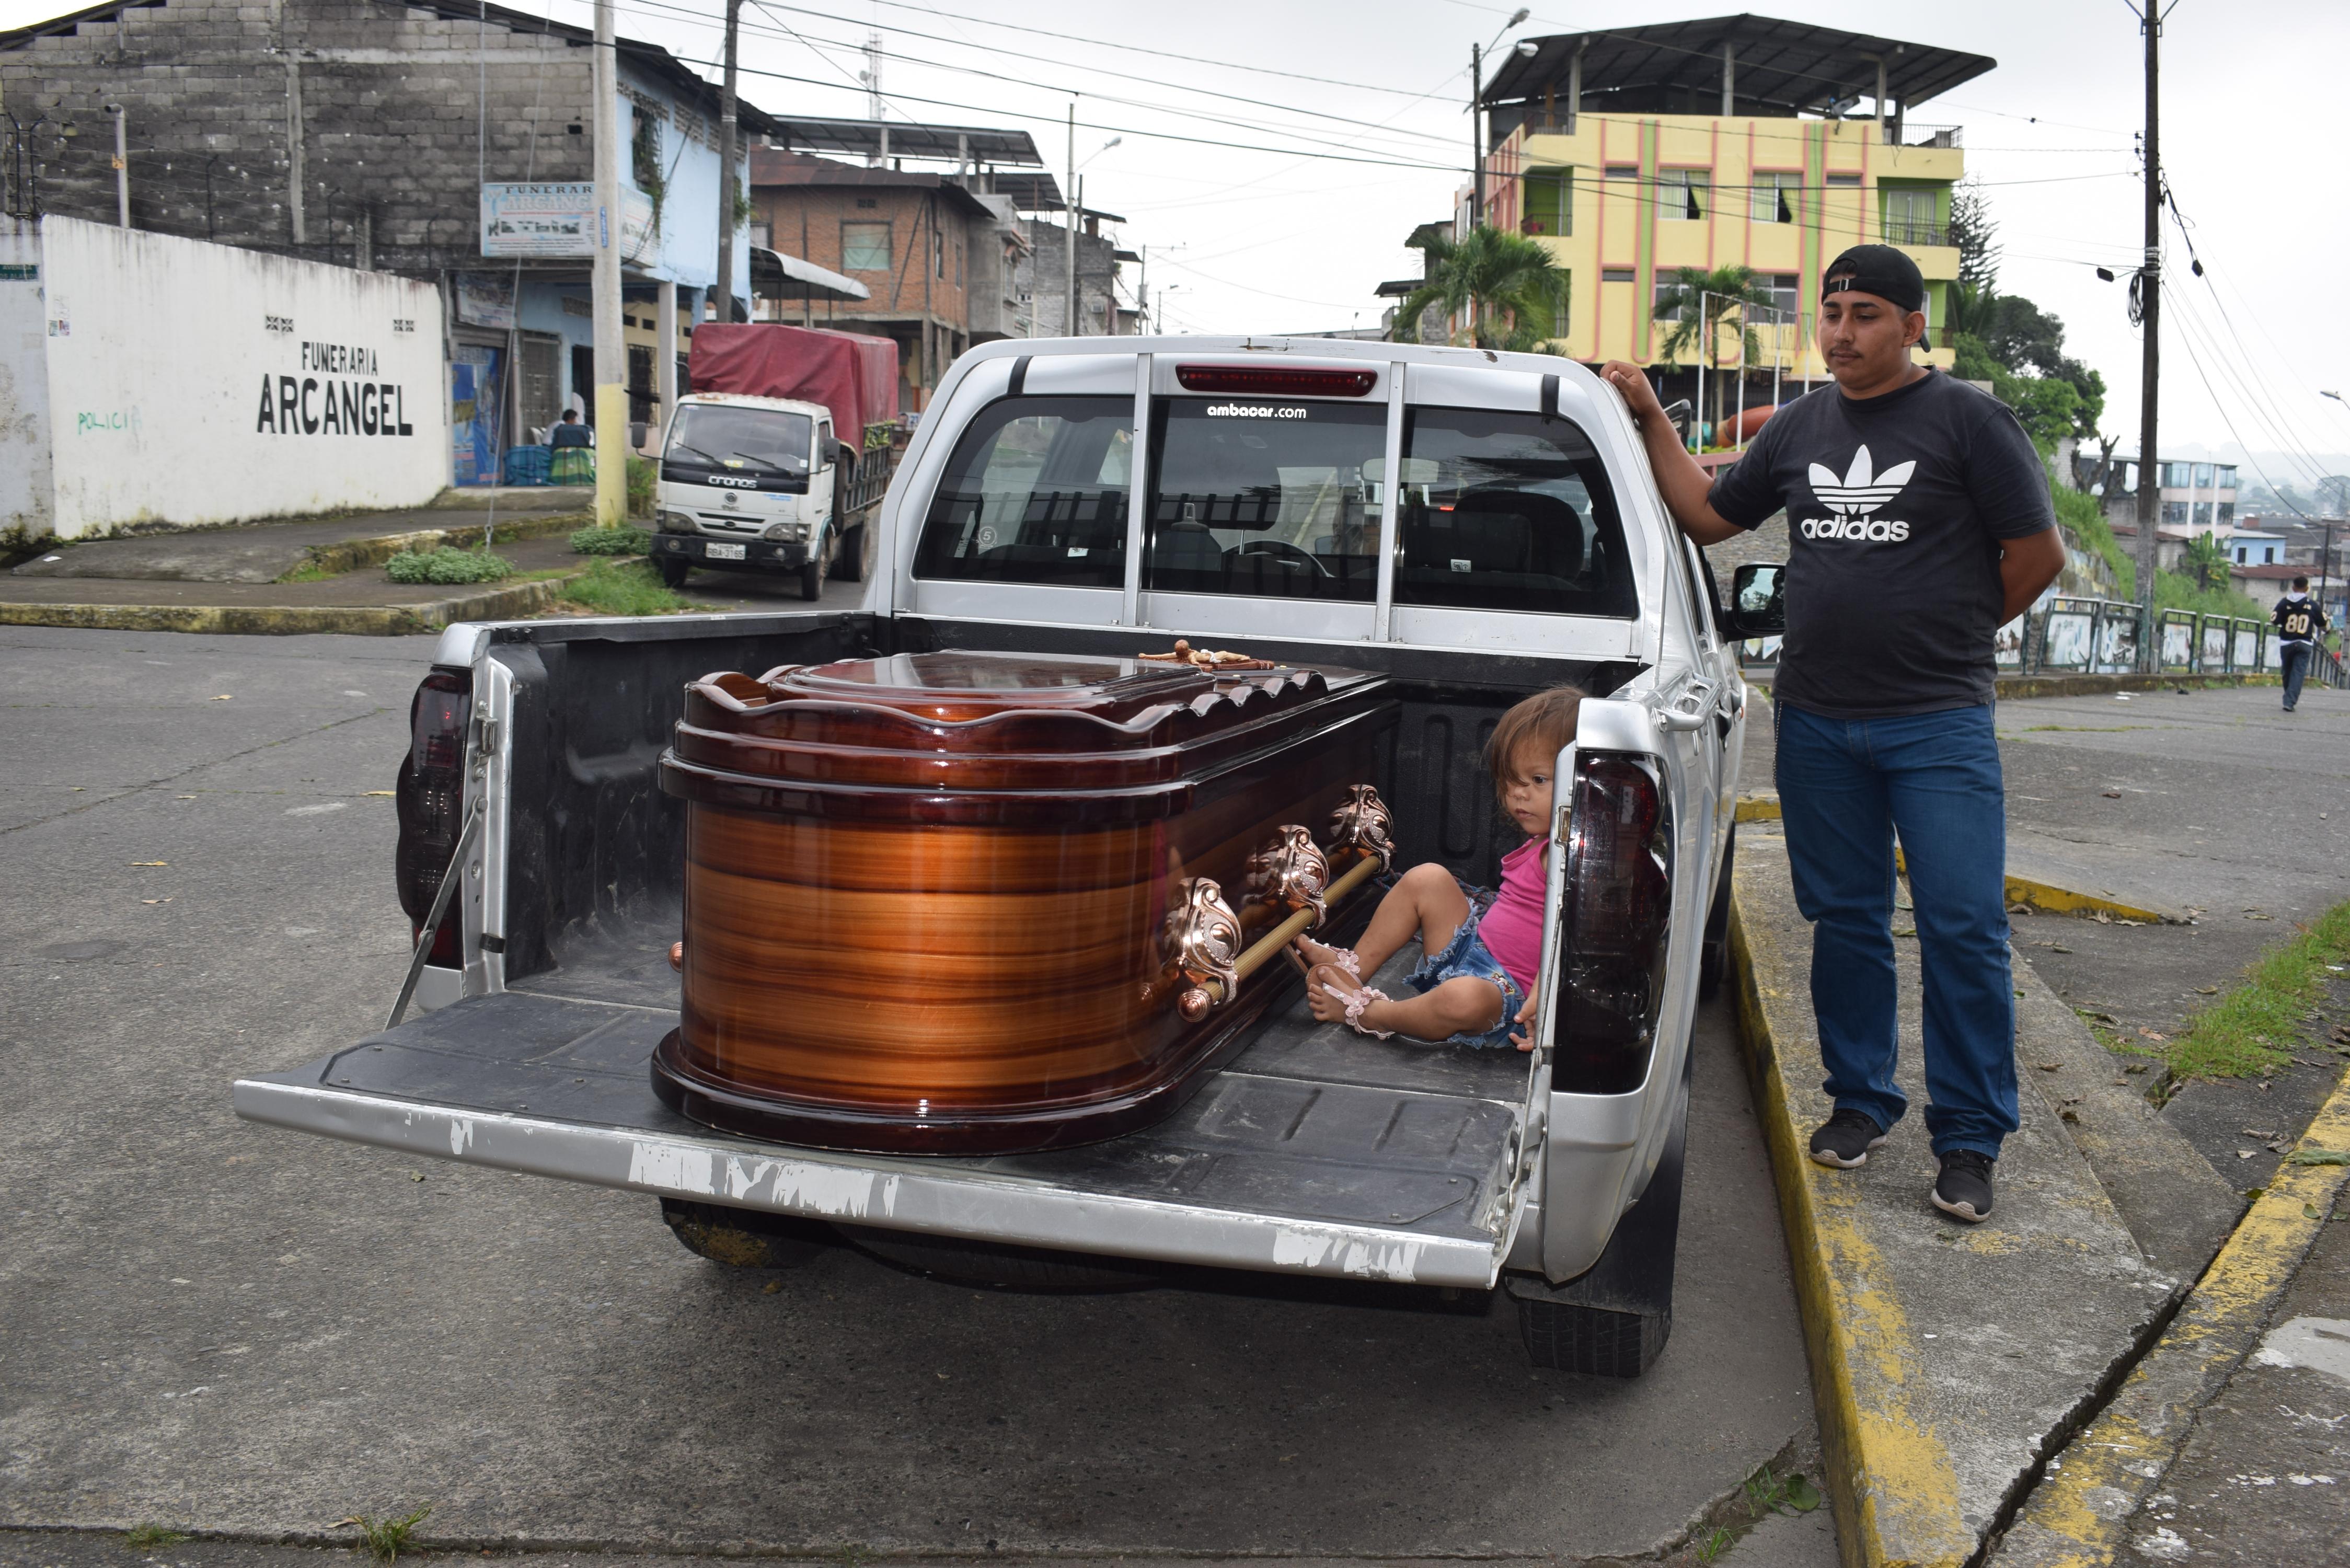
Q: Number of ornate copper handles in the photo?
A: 3